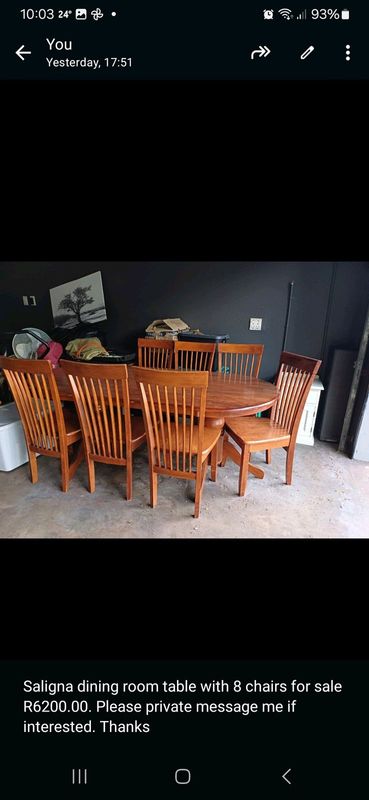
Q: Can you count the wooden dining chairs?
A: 7